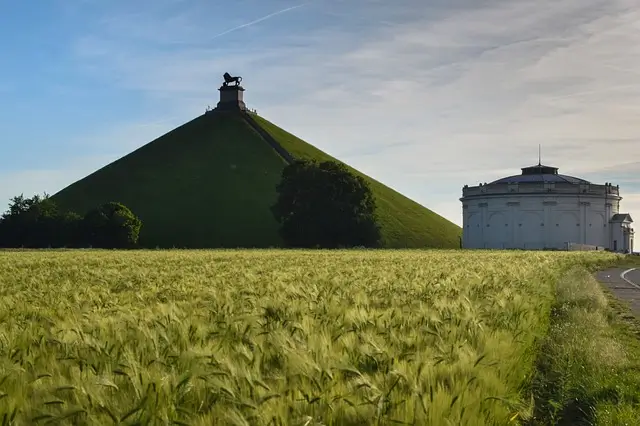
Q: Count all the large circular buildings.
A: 1